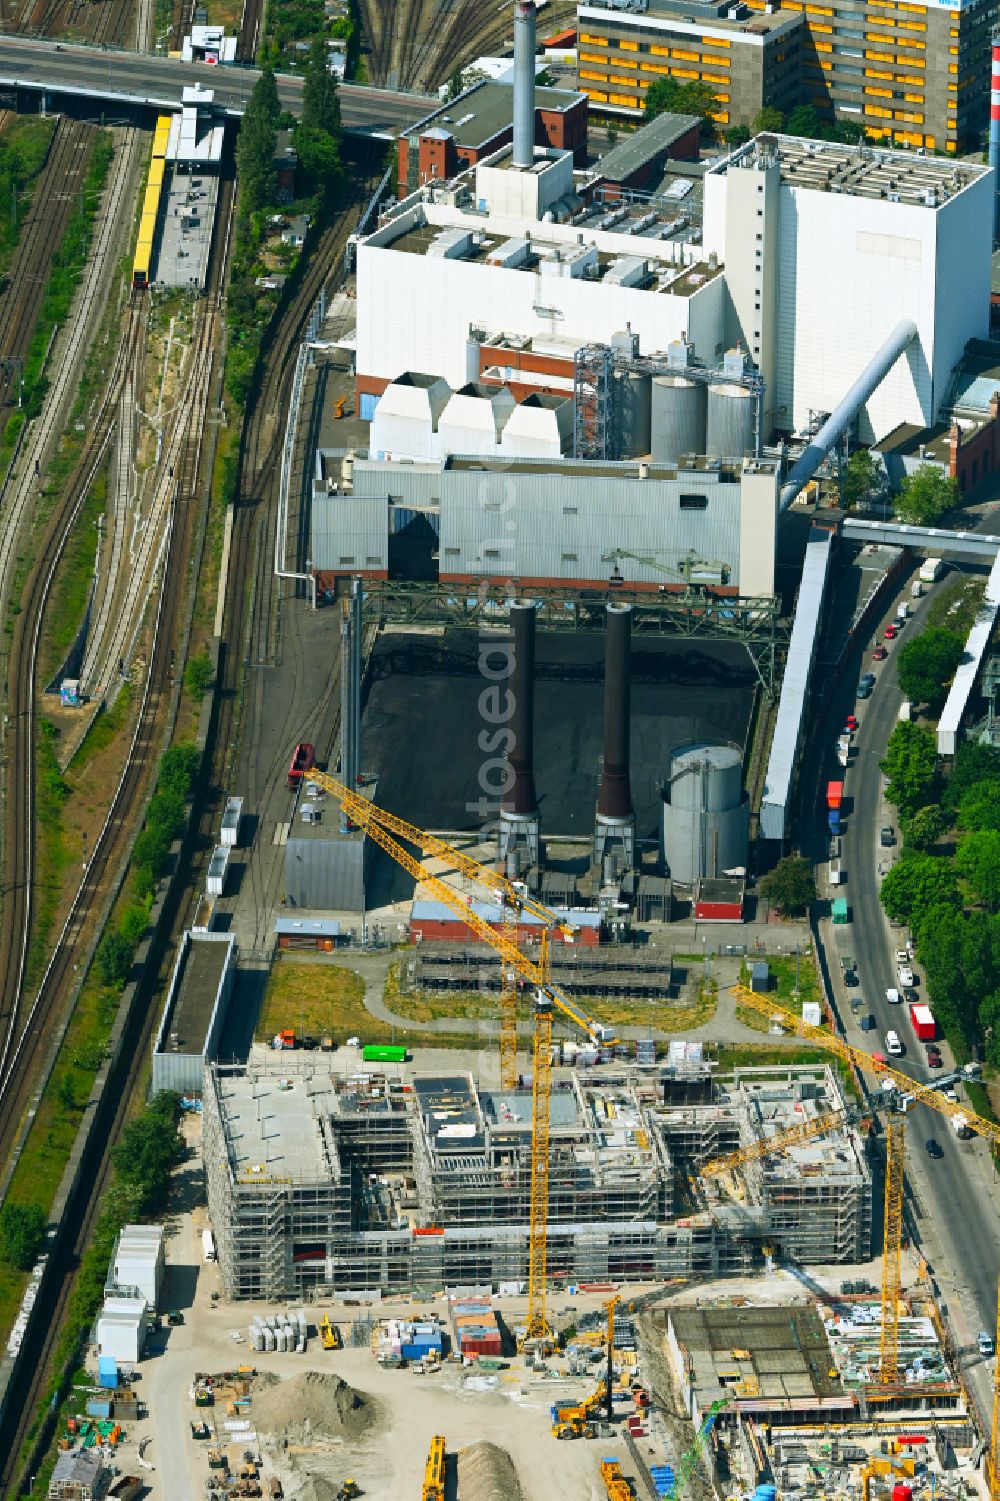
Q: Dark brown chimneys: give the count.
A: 2